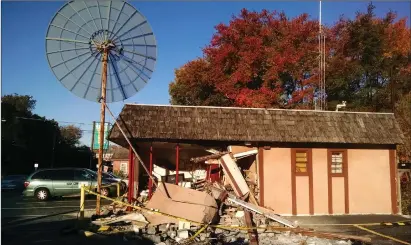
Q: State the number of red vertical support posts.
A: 3